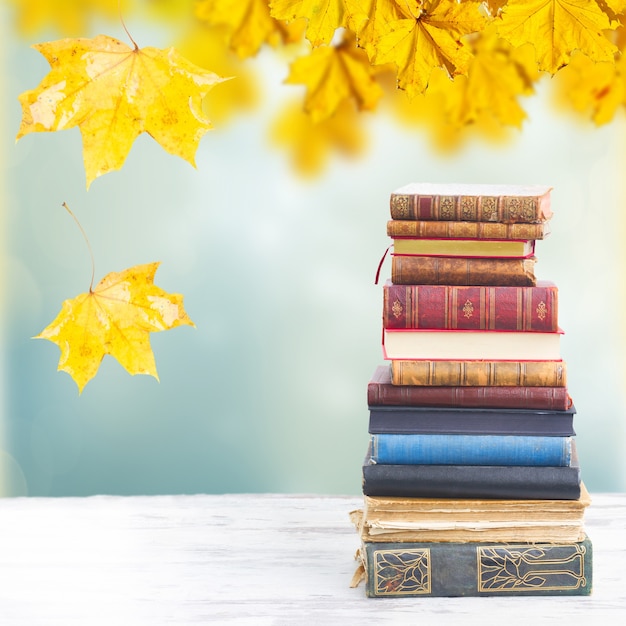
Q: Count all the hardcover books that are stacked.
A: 13